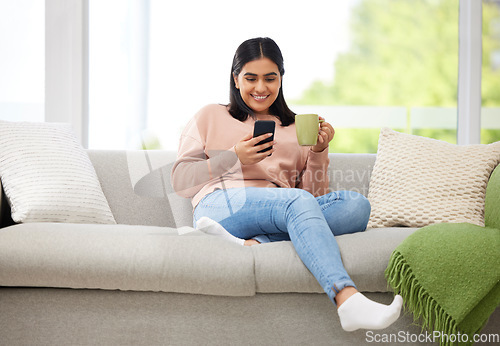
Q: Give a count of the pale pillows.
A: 2